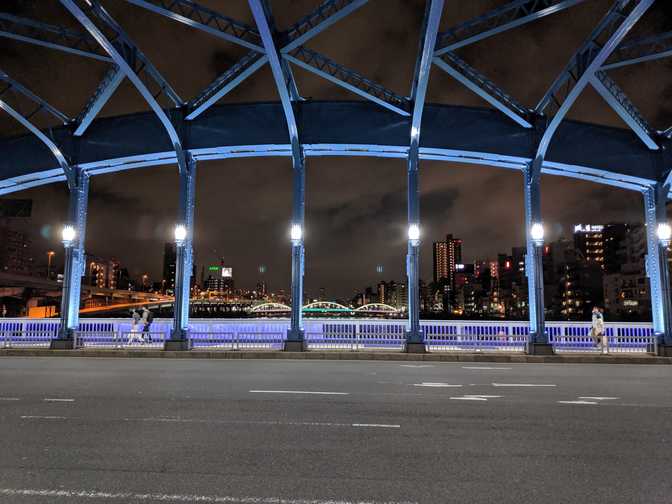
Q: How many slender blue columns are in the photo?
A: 6